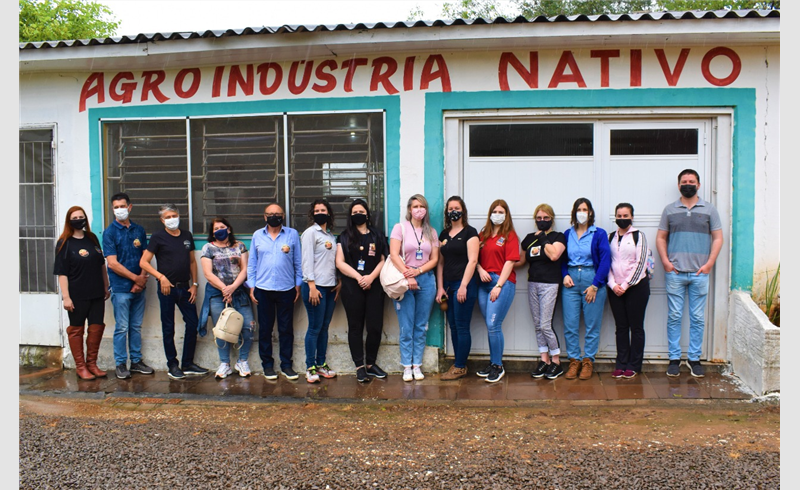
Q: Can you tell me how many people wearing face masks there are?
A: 14